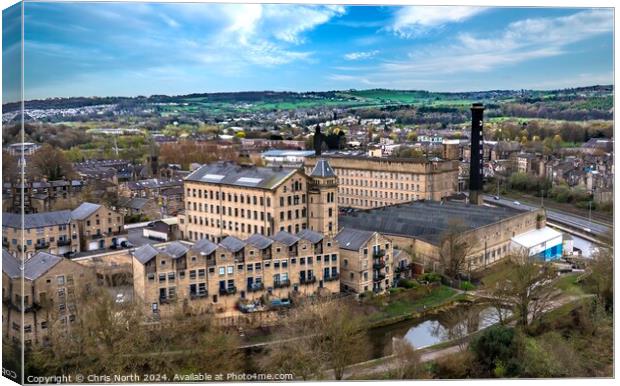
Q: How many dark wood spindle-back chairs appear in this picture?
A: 0